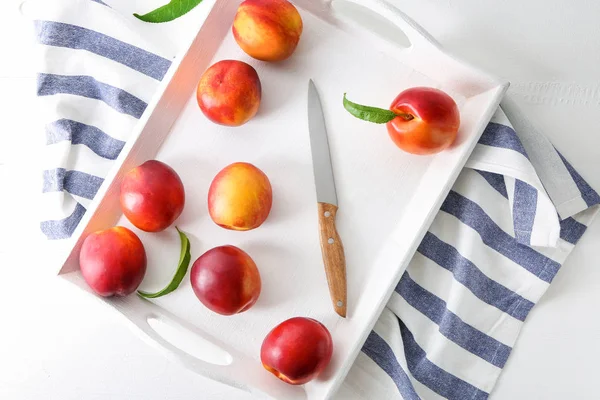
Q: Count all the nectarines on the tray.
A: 8